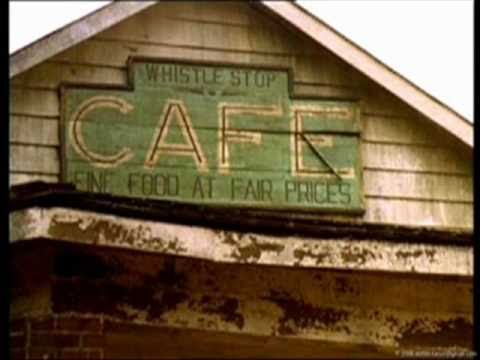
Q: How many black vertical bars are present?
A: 2